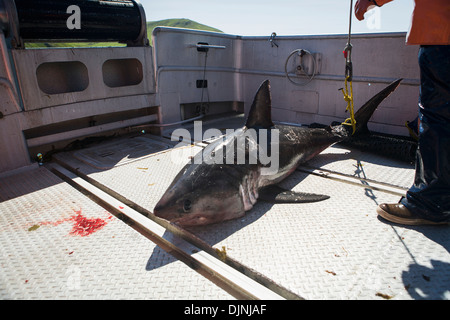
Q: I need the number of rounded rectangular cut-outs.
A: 2